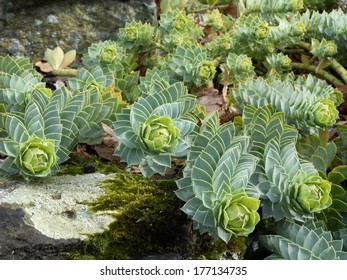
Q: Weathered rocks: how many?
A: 2